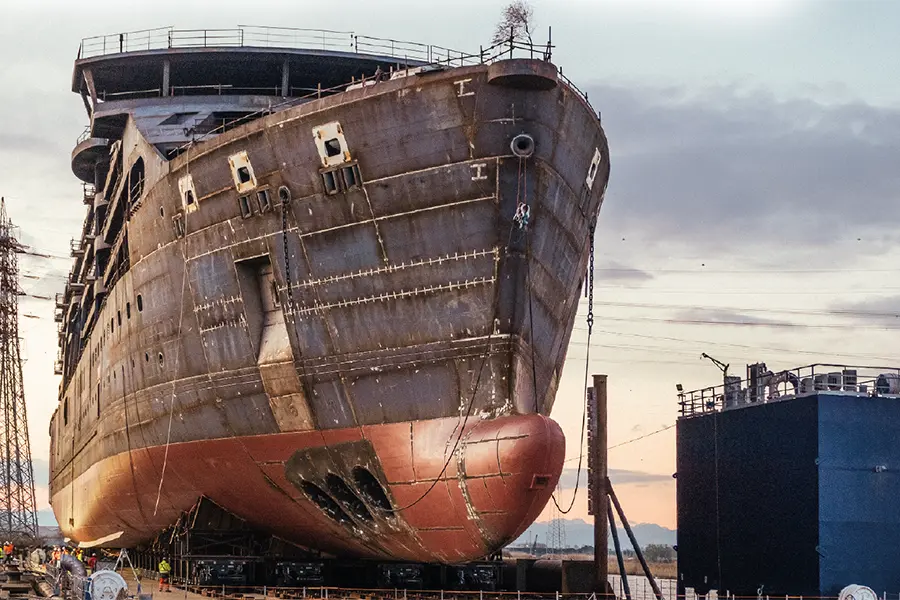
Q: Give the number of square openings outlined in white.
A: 4